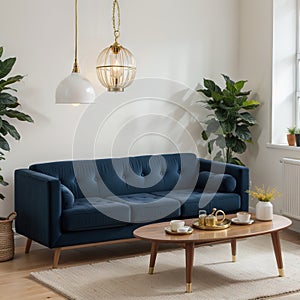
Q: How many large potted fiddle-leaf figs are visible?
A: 2